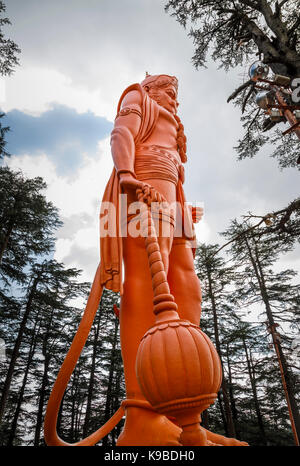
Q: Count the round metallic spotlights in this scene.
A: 2